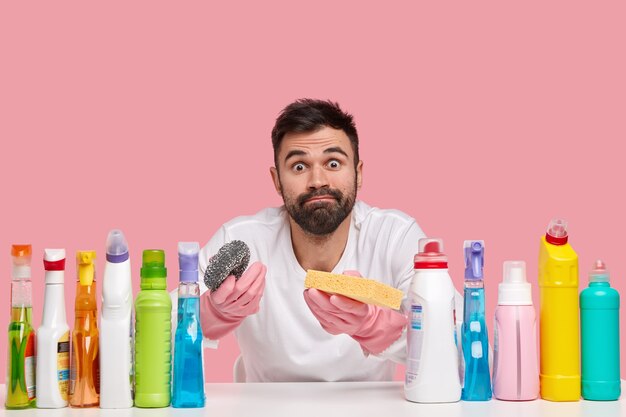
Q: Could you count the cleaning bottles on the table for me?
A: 11